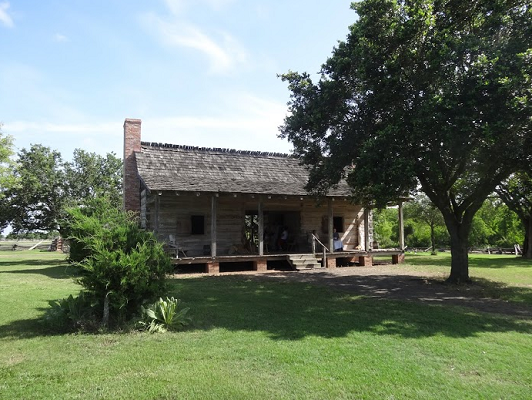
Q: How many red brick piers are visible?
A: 5